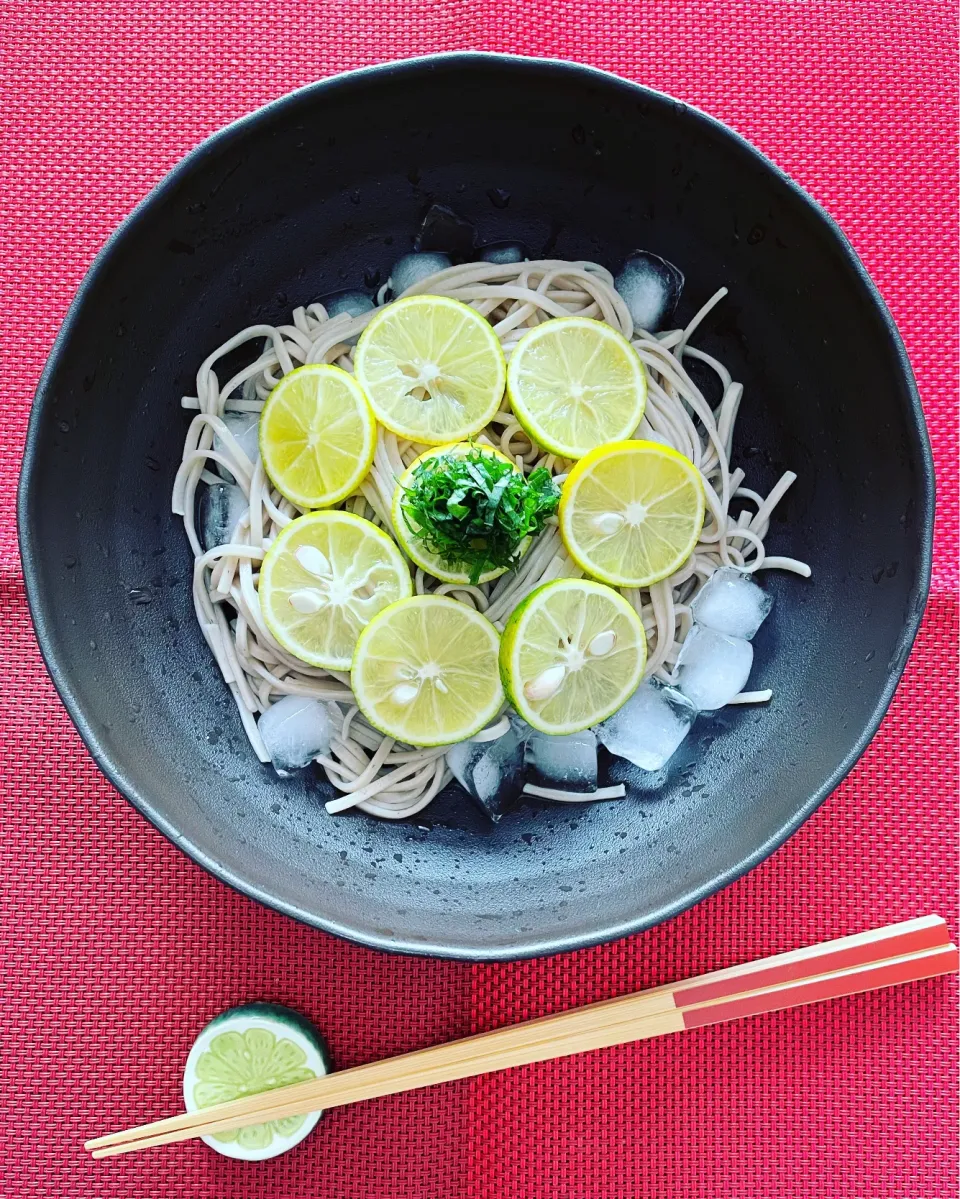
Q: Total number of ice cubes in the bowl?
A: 13